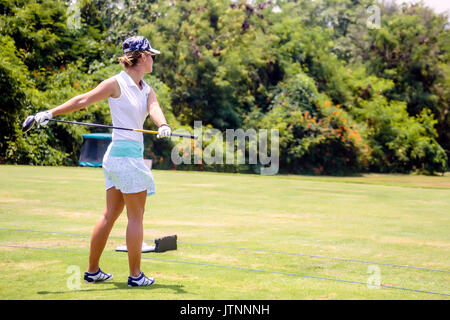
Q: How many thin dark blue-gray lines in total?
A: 2